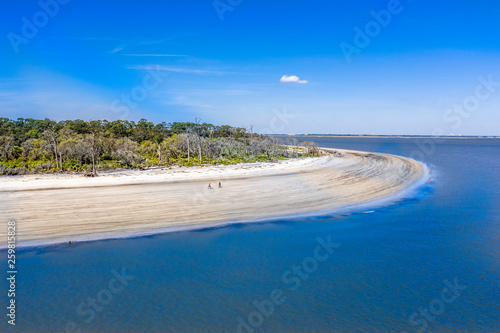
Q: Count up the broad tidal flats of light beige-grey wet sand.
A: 1